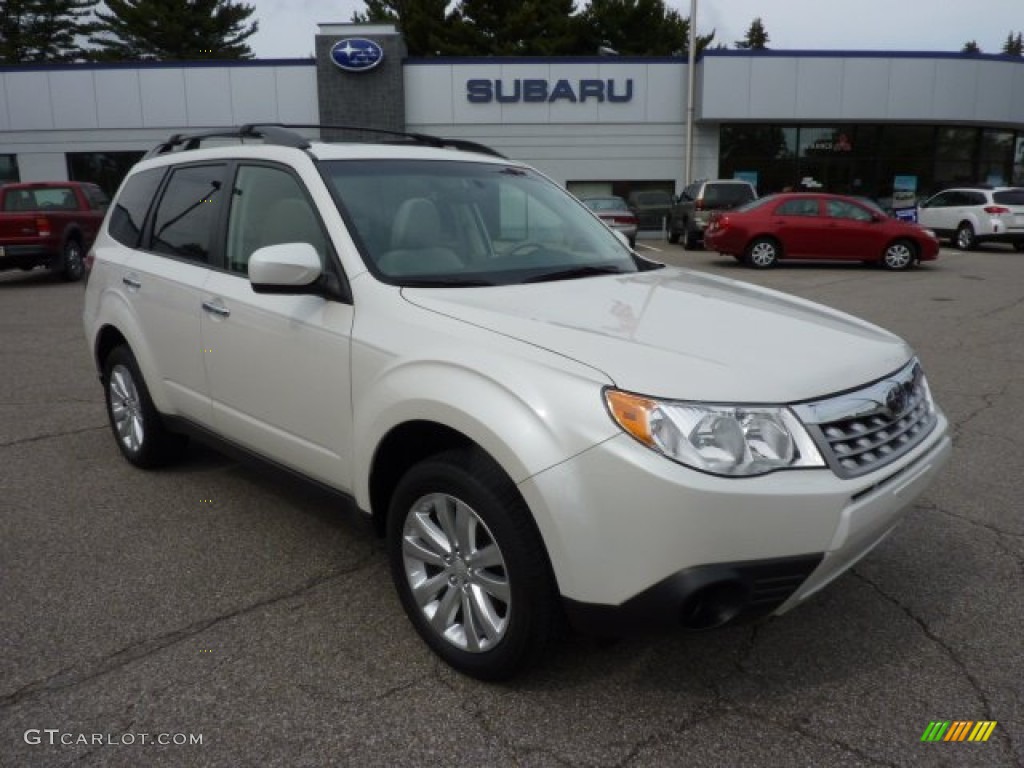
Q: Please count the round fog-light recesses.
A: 1